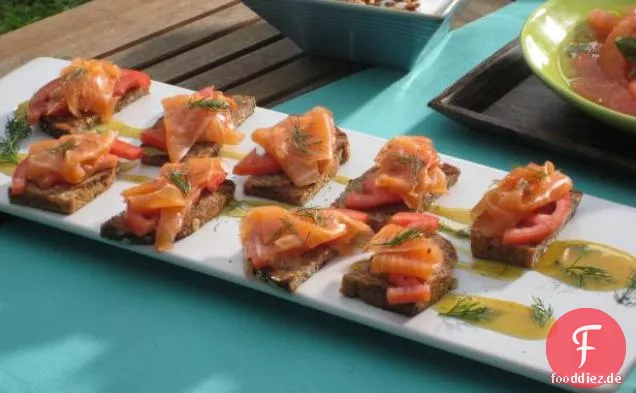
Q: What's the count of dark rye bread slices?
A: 9